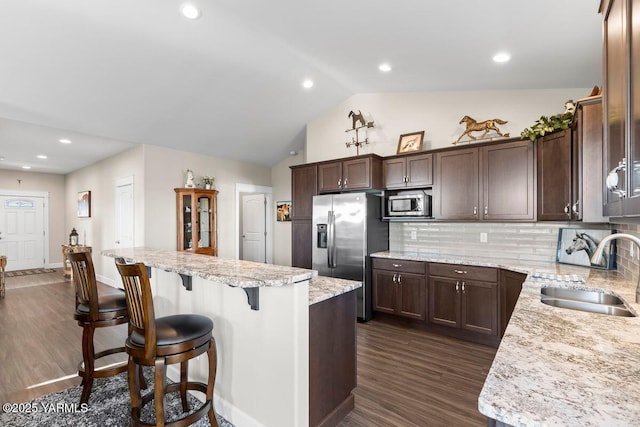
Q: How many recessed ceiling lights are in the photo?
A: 7